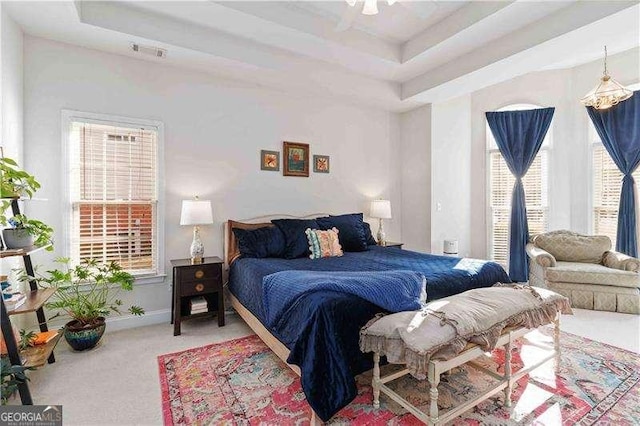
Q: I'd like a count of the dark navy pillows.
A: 4